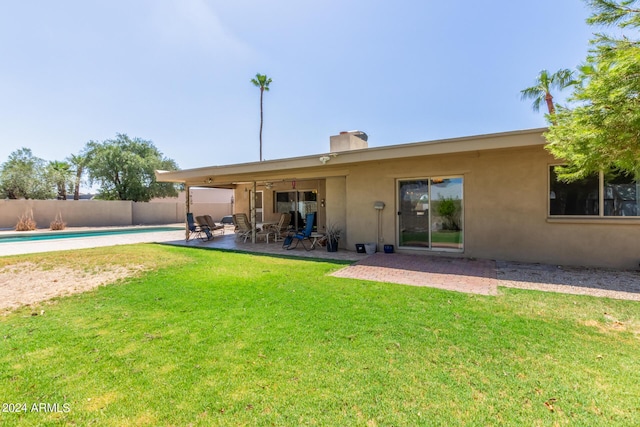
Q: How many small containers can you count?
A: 3